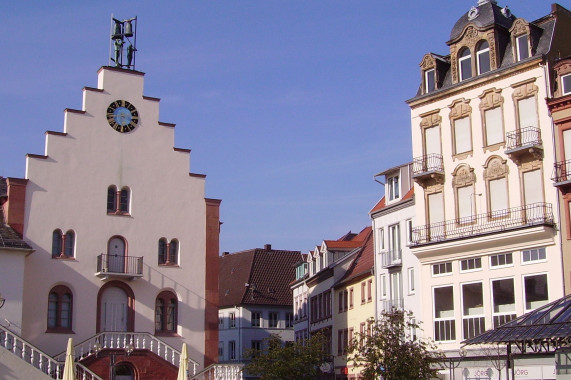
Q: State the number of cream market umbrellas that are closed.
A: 2